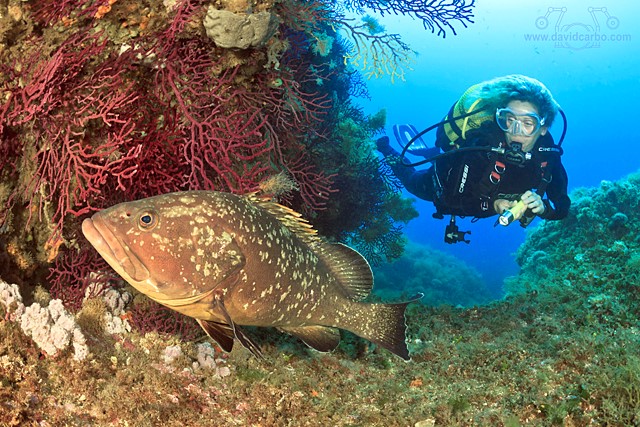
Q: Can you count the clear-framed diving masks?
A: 1